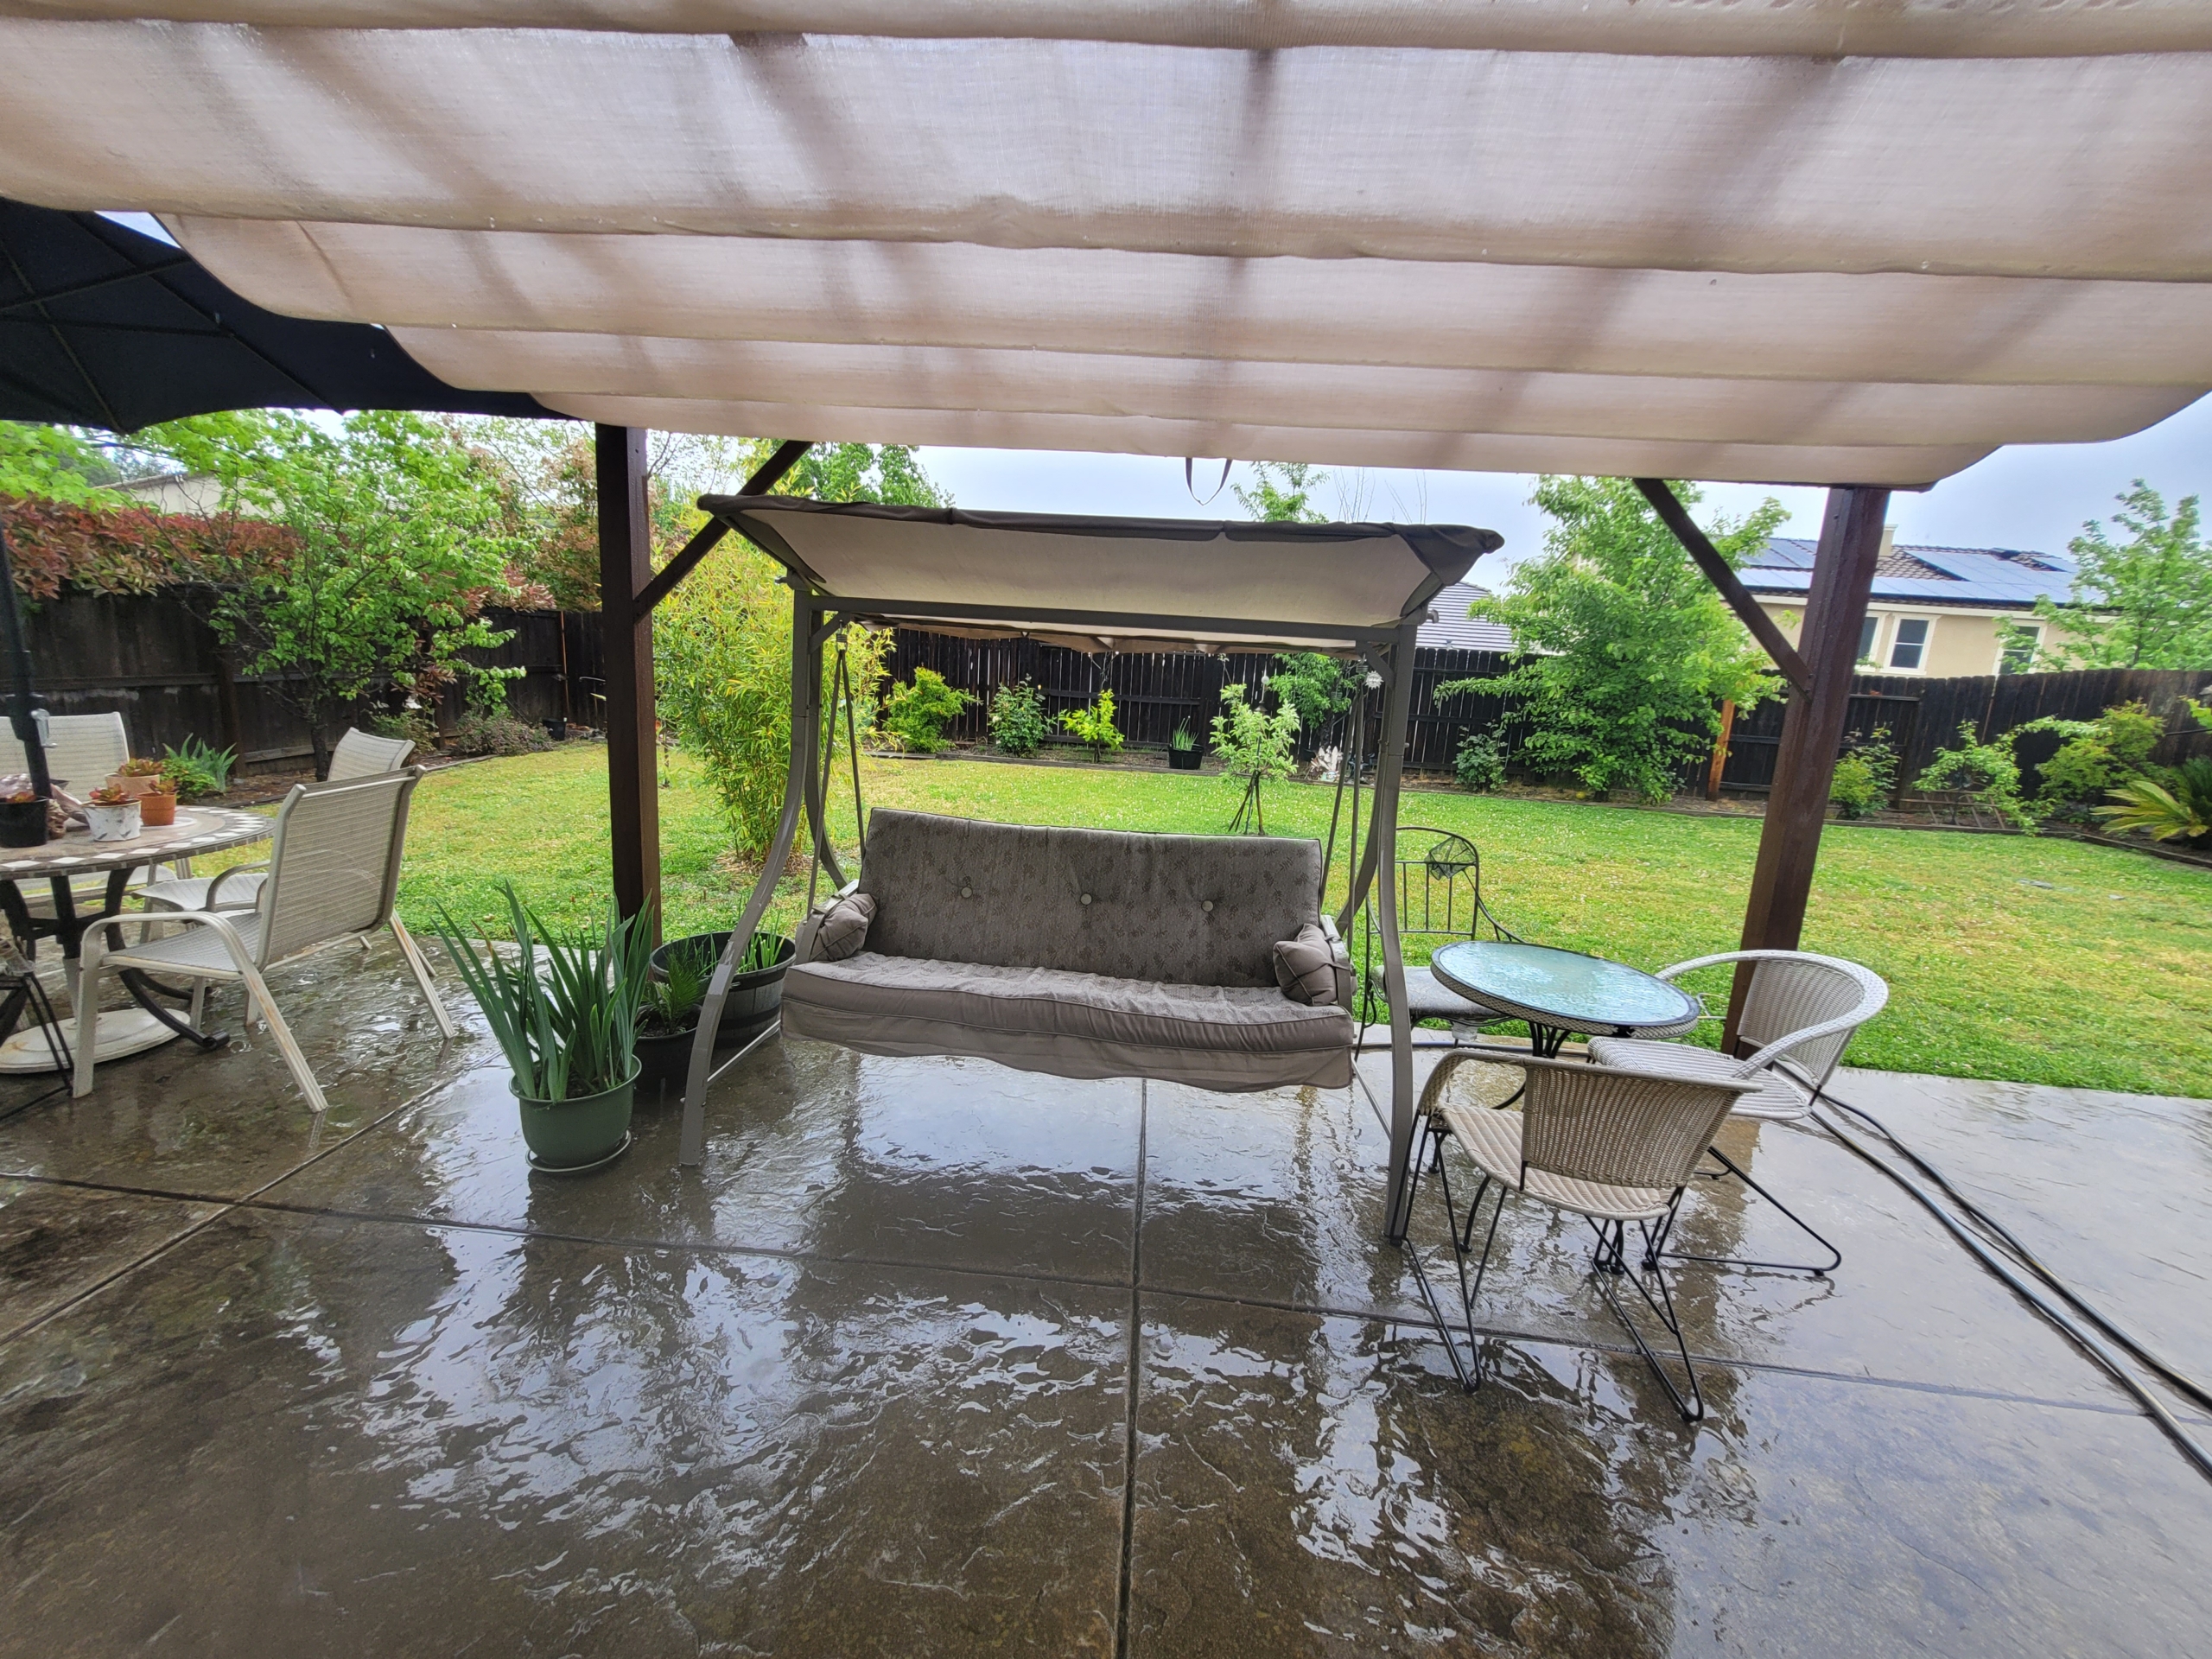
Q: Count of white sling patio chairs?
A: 3